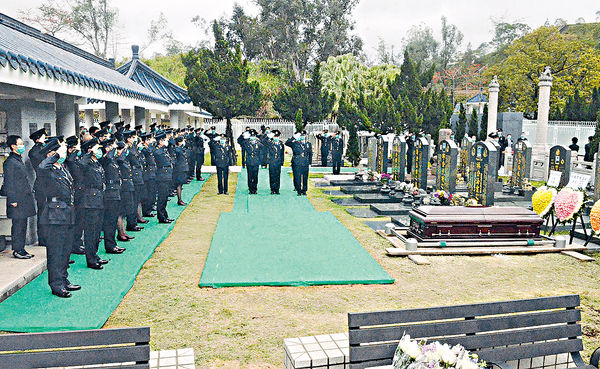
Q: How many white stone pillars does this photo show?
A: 2